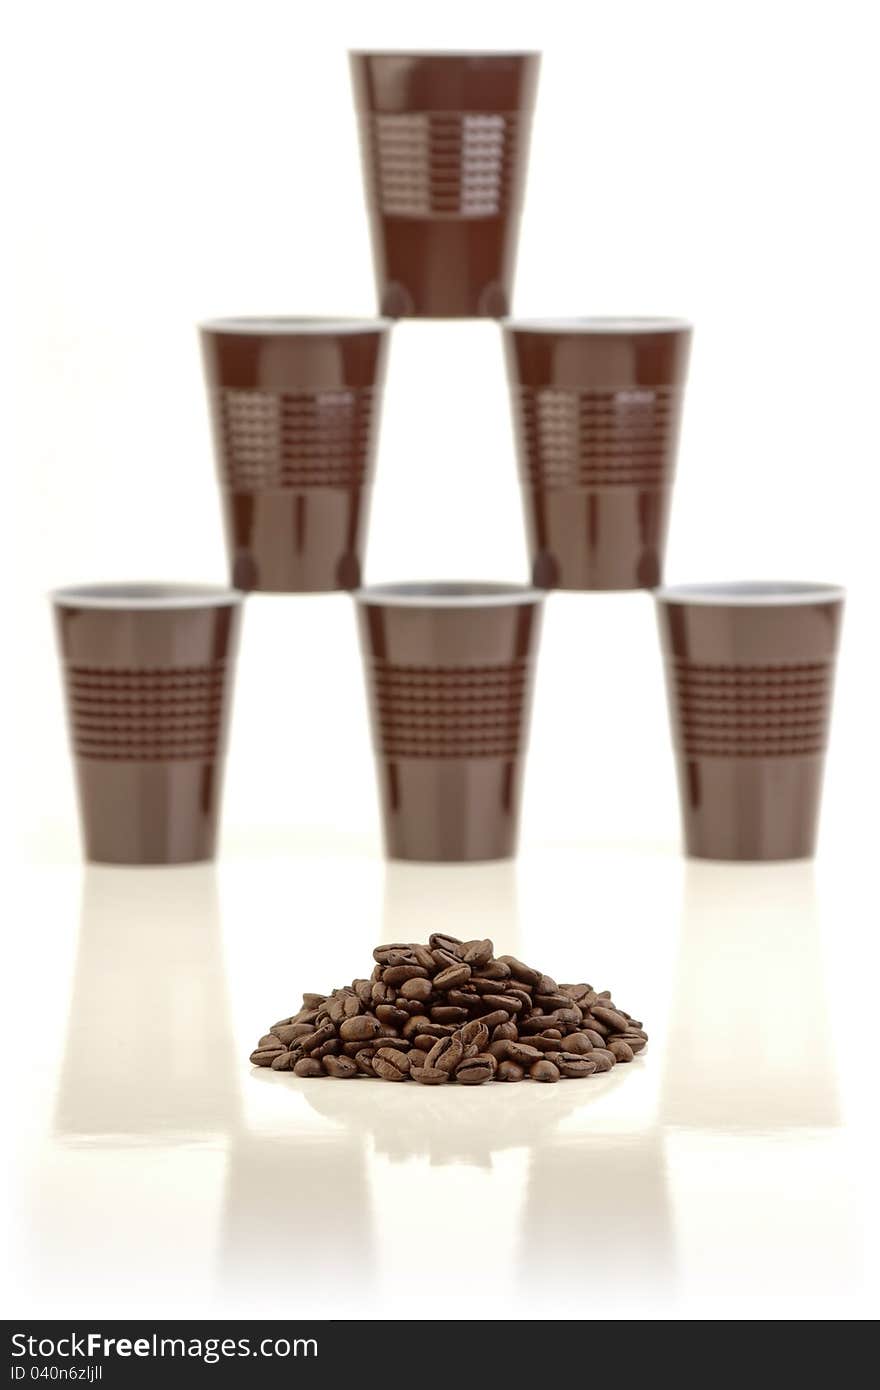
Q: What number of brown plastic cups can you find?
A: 6